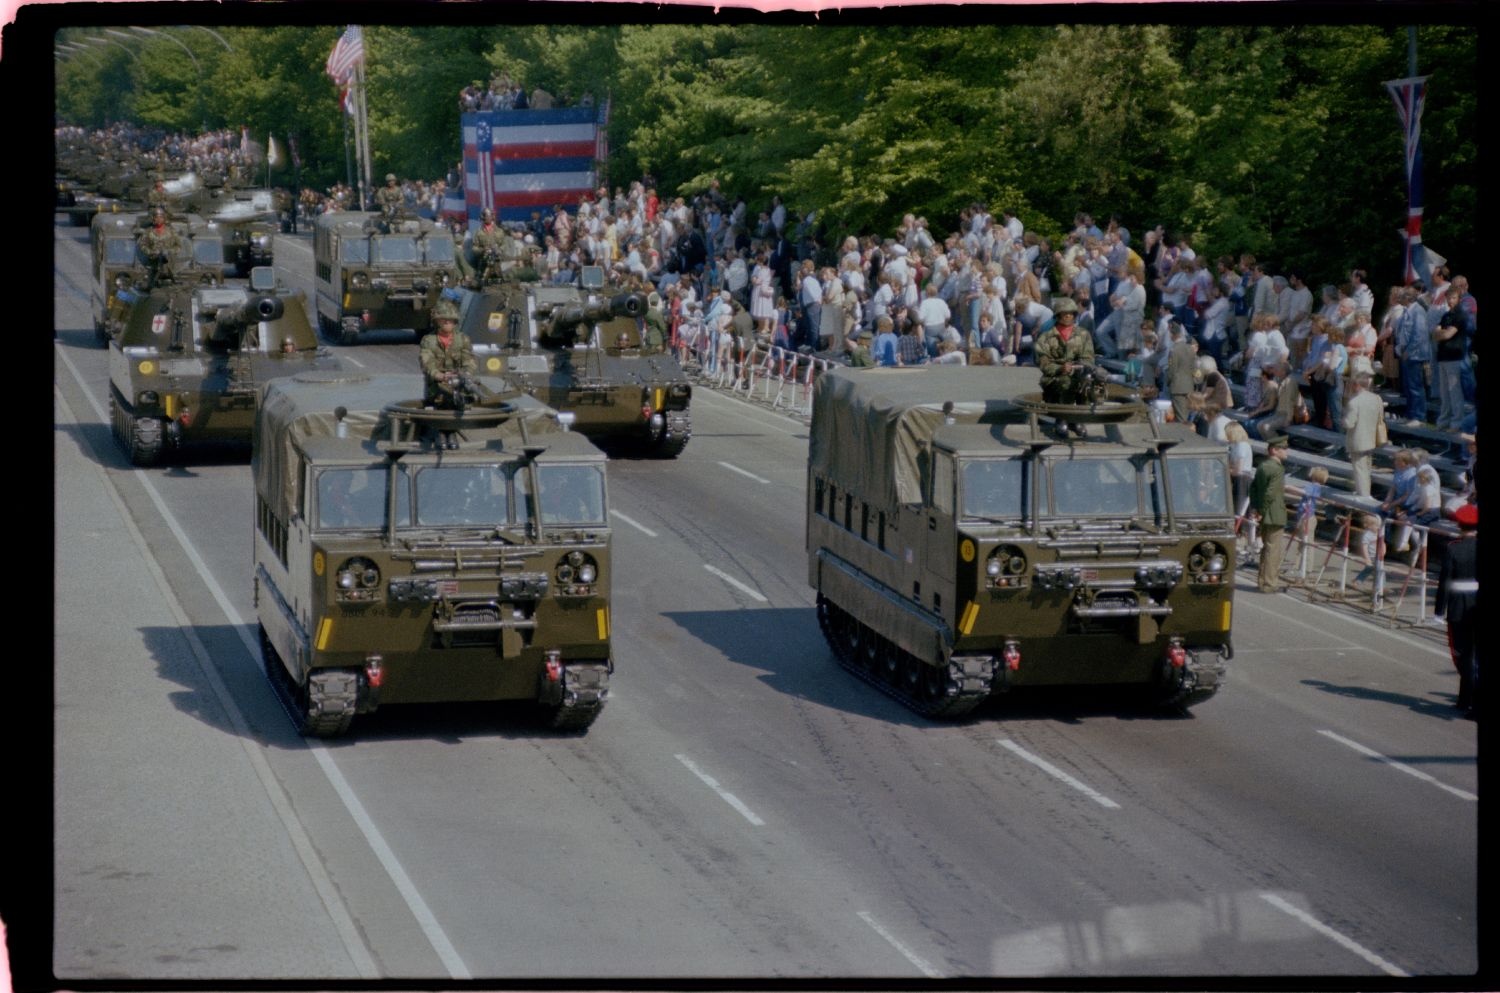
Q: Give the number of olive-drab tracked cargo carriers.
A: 4